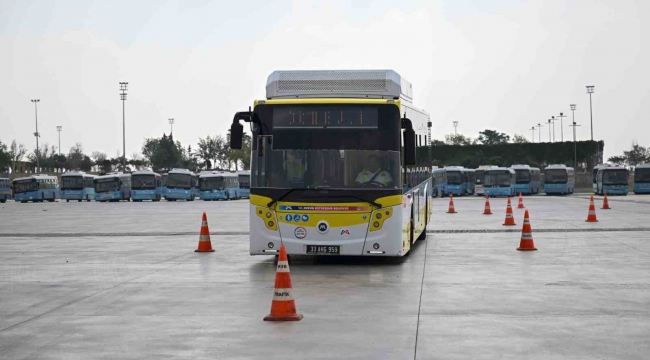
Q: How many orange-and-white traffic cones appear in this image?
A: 9